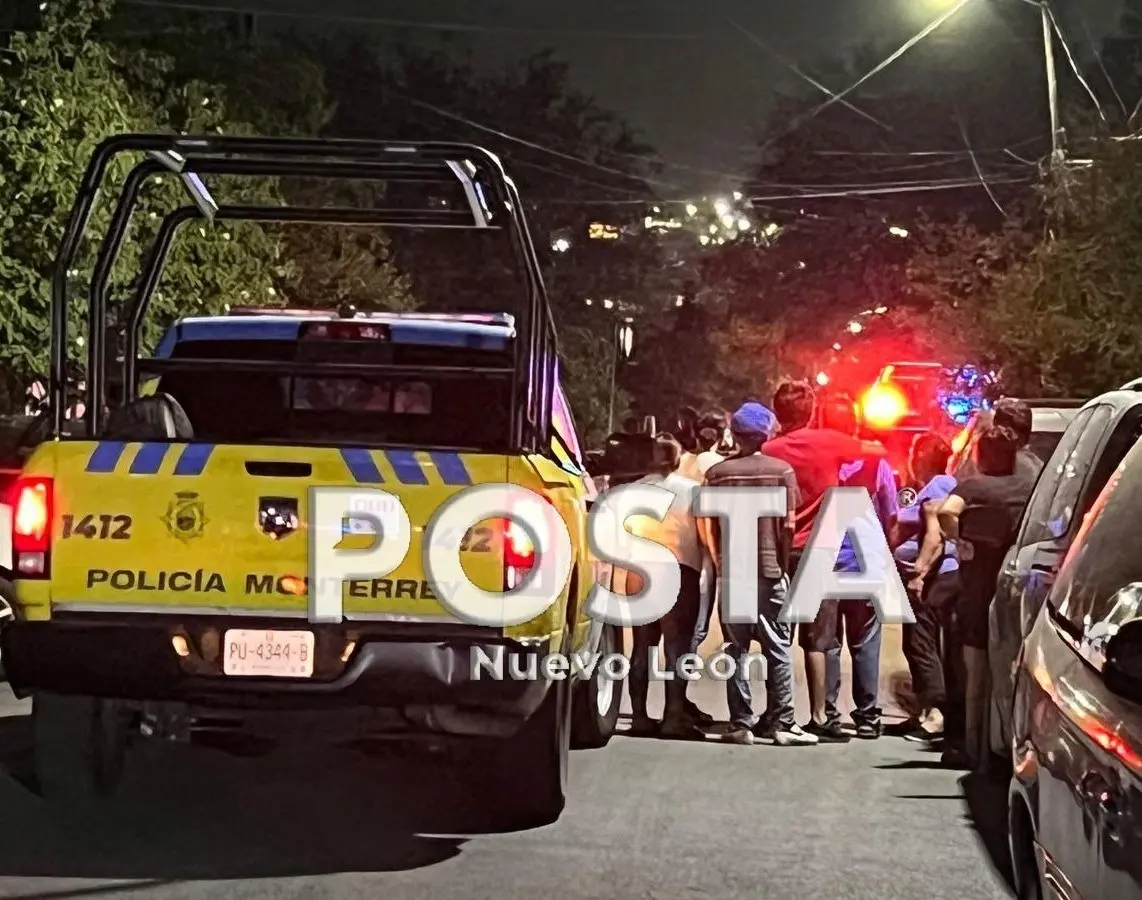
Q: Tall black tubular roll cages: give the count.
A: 1